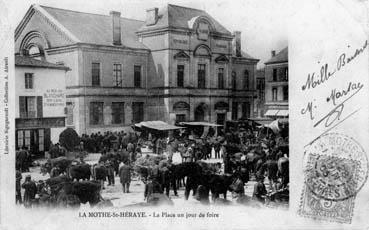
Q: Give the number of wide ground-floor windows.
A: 3